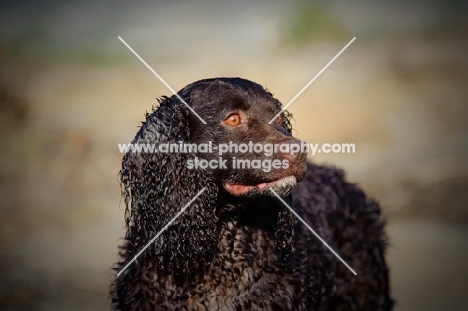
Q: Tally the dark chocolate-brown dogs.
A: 1